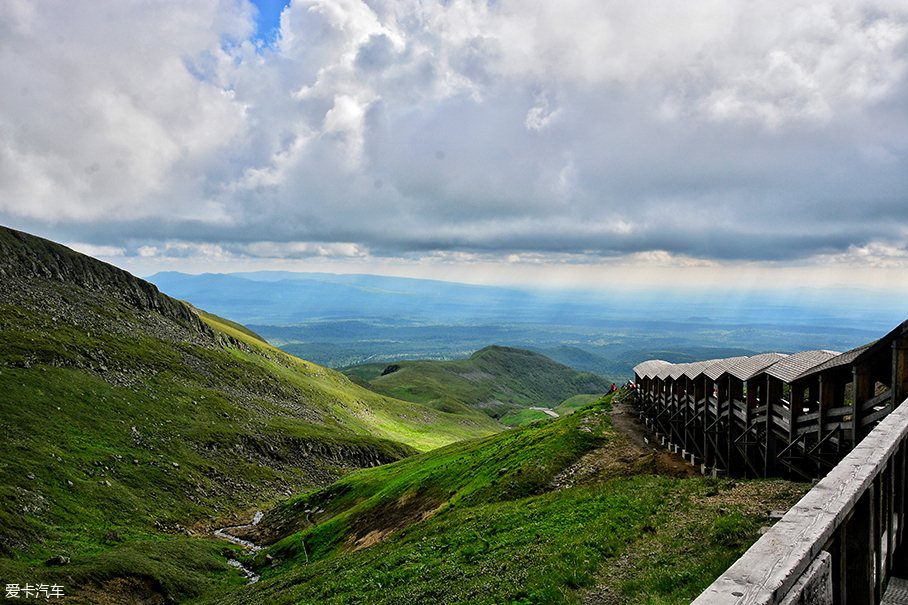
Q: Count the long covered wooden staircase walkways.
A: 1